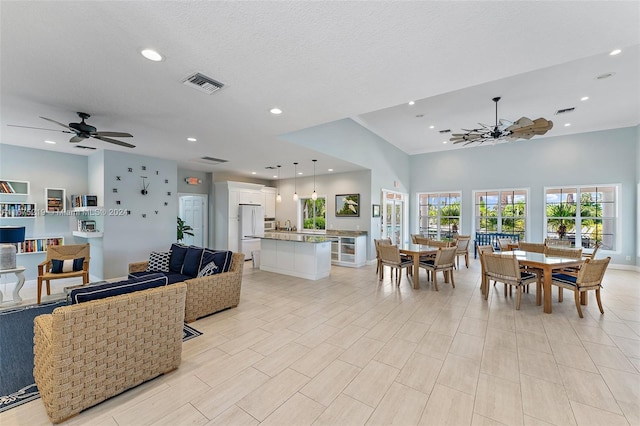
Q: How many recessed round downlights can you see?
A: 14